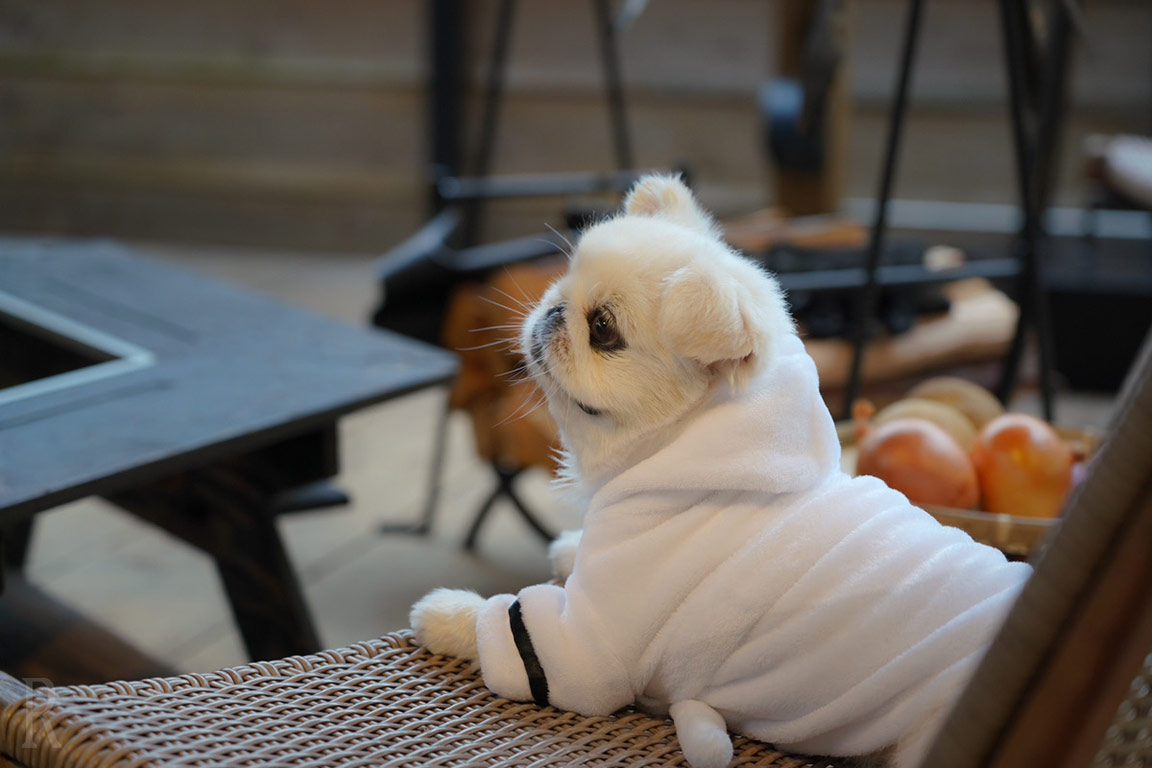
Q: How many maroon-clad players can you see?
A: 0